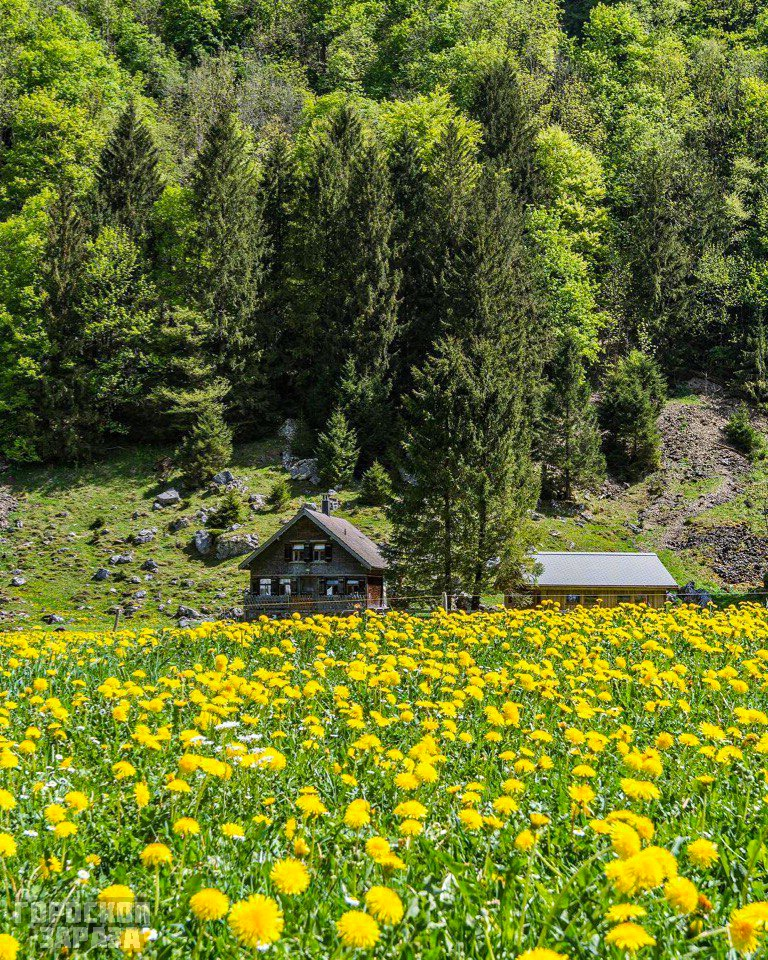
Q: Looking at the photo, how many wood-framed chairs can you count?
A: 0